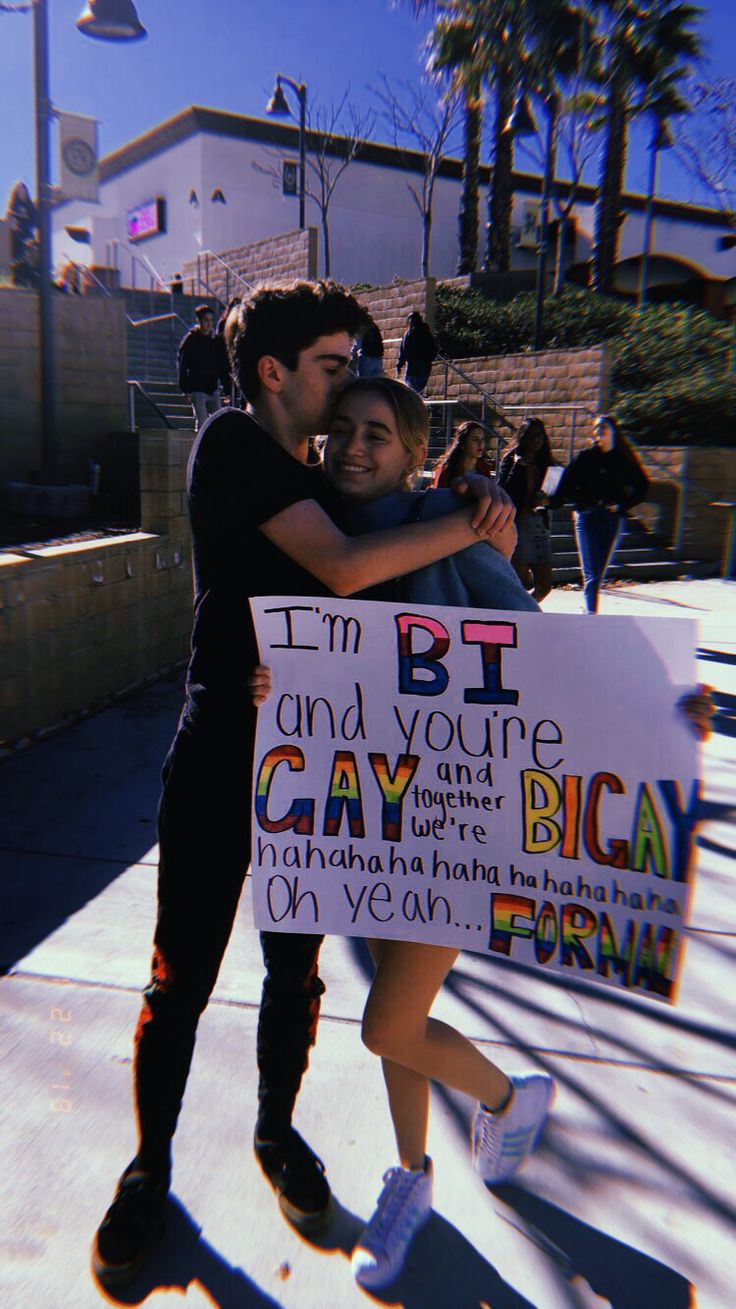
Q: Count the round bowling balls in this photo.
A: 0